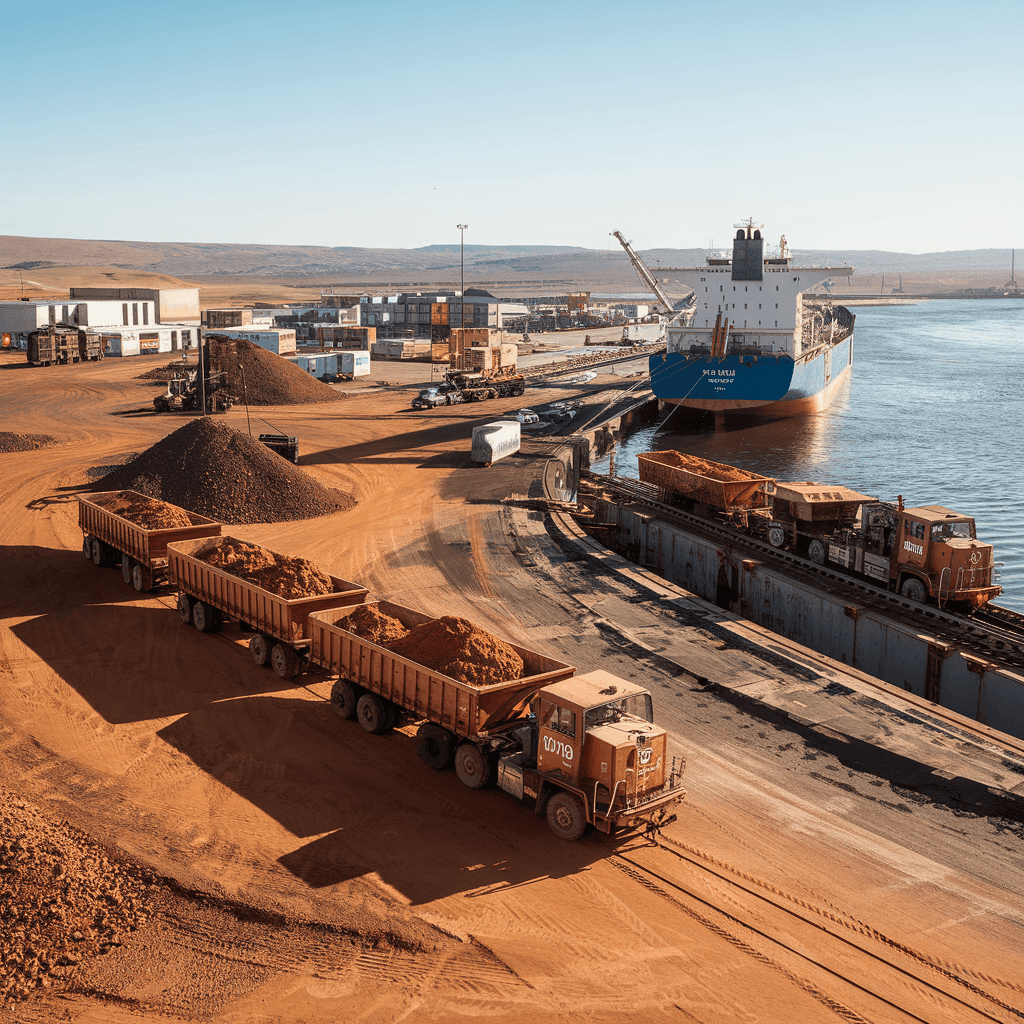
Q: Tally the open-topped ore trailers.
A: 4